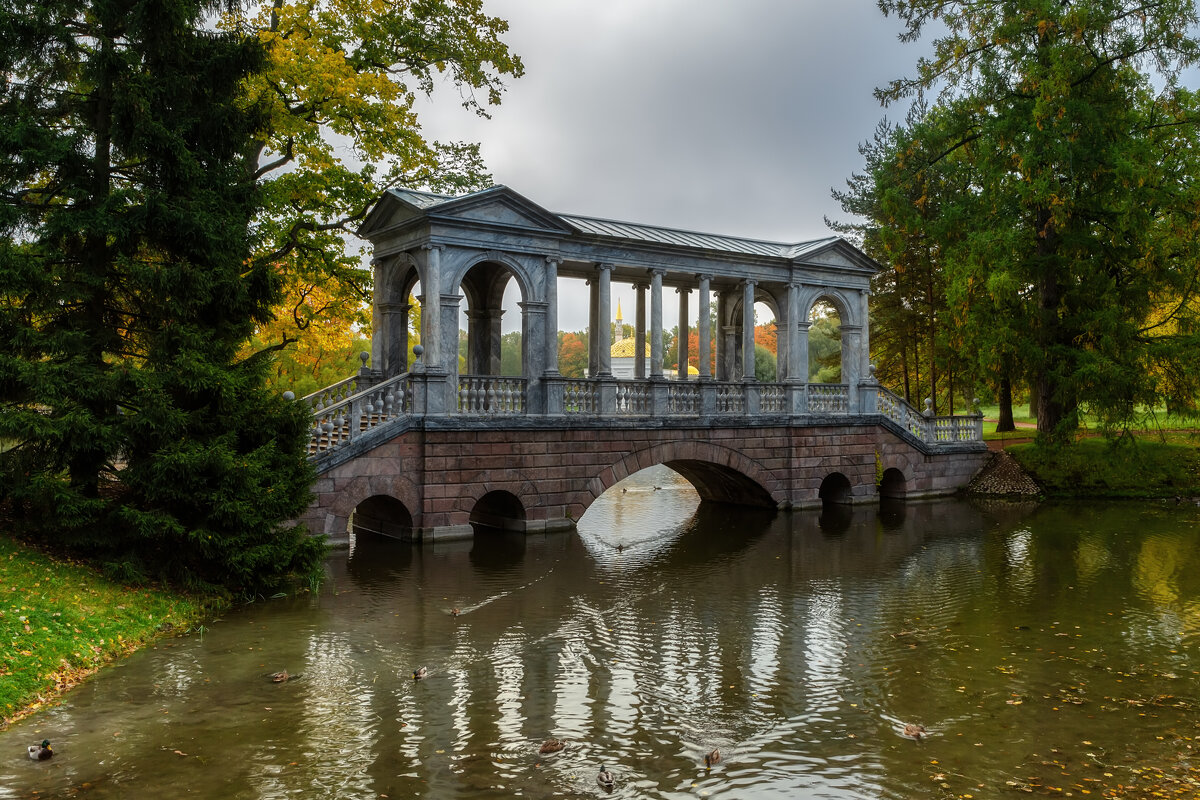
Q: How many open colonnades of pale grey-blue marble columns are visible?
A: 1